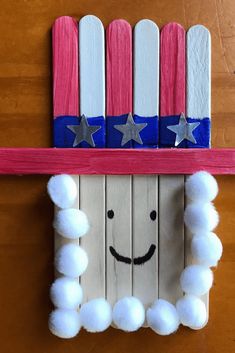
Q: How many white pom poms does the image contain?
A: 13